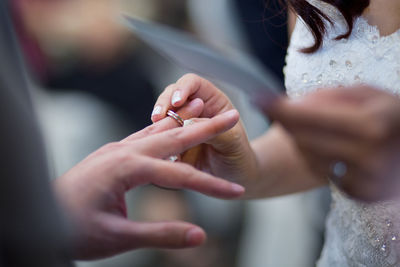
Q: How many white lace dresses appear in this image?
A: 1